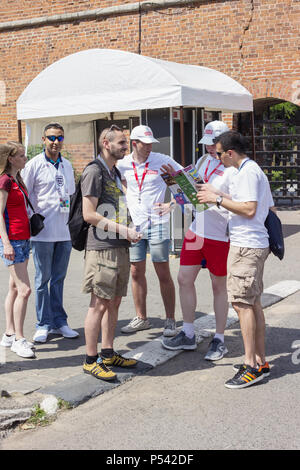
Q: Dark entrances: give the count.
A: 1